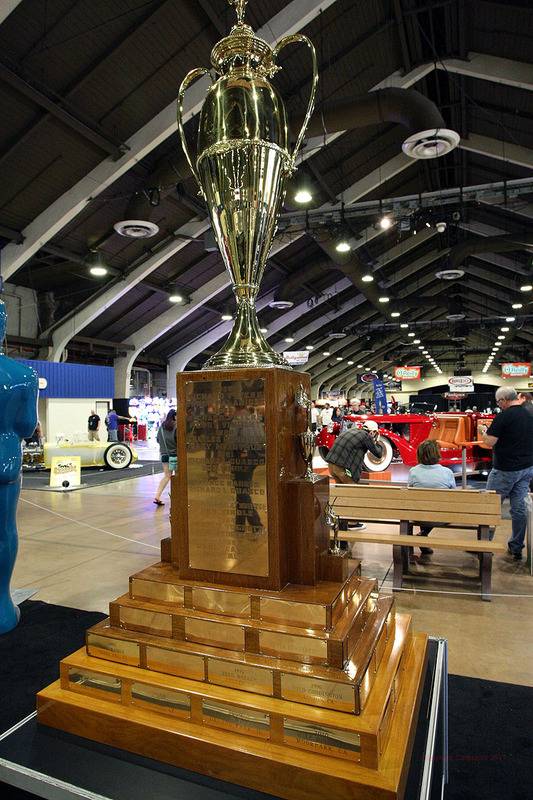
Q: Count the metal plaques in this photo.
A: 15